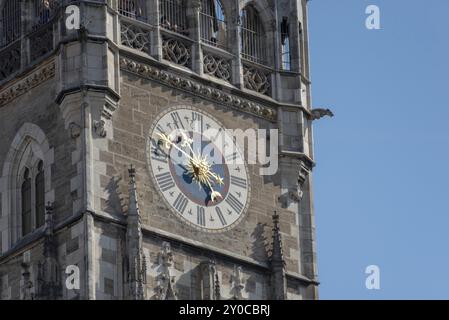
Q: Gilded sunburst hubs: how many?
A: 1